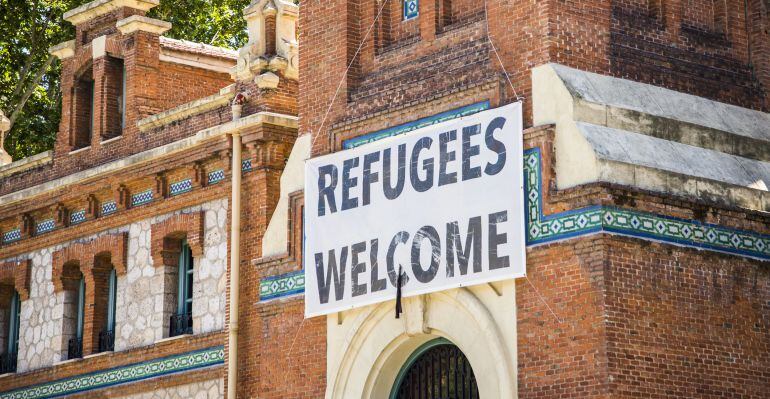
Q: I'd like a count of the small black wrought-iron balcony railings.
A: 4